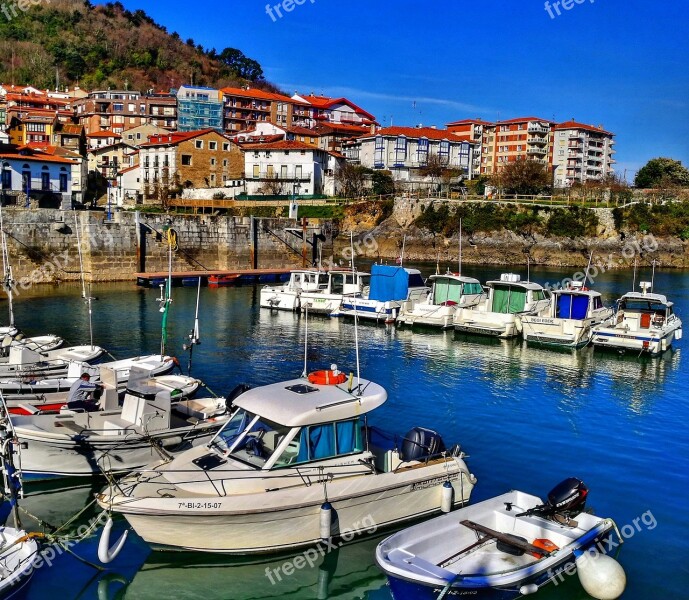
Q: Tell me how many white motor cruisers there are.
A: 8